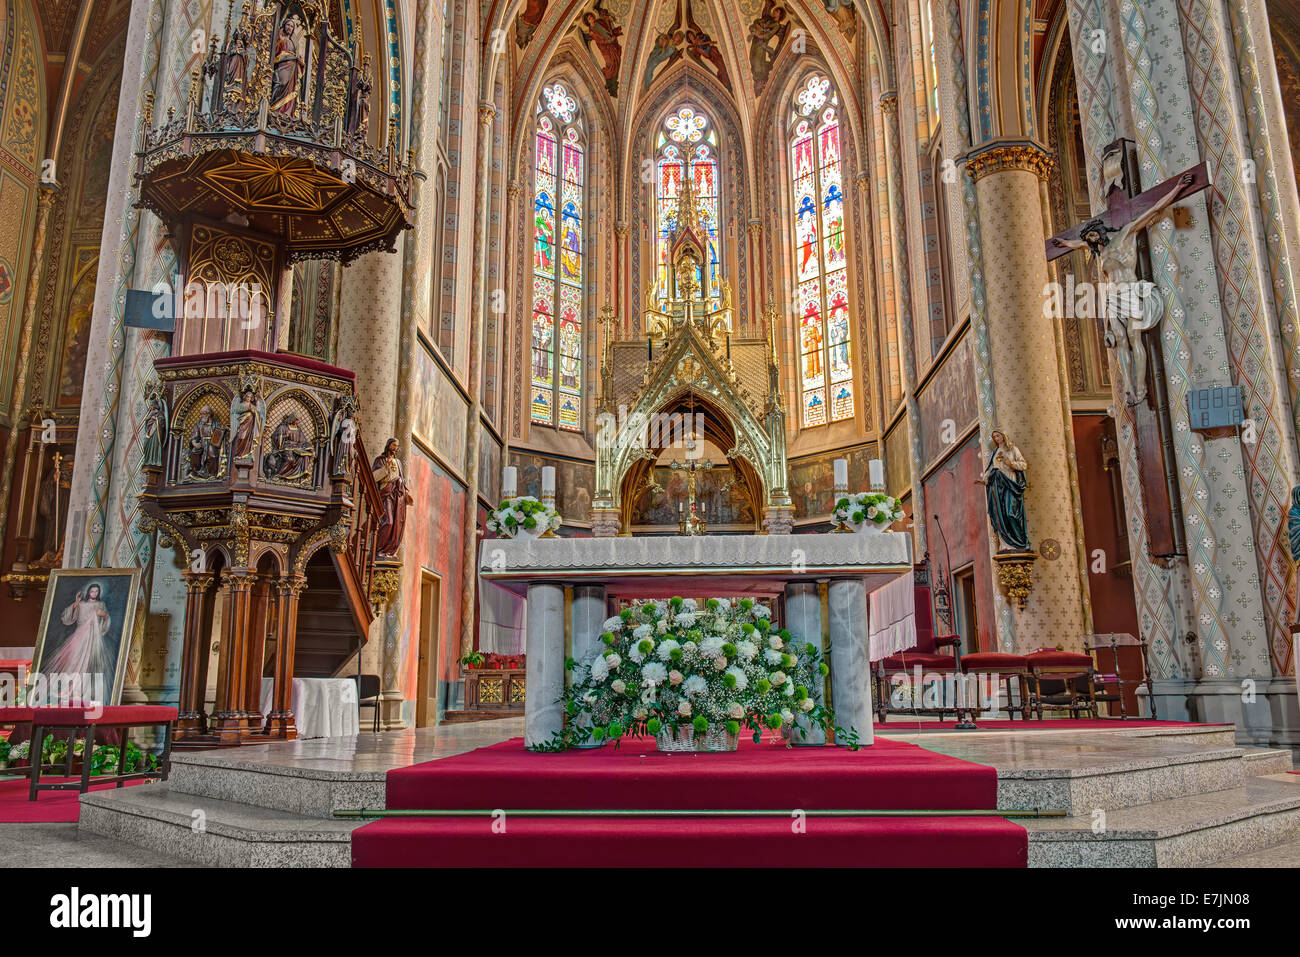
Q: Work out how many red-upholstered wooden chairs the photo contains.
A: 3